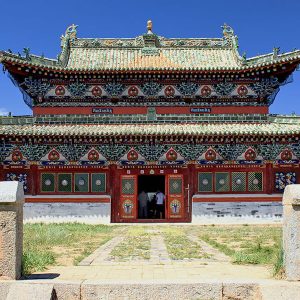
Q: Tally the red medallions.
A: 14